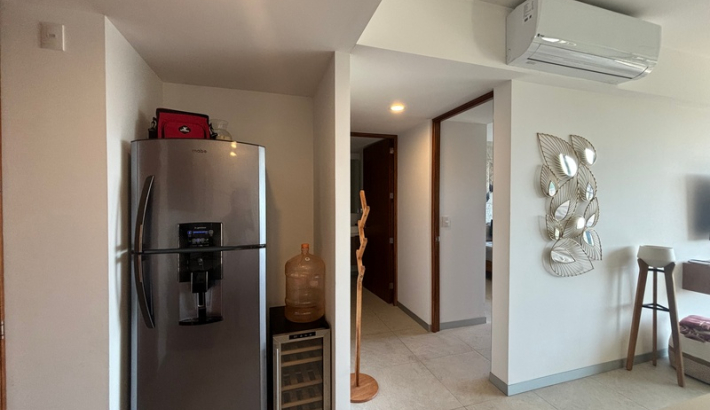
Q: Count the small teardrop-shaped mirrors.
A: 10